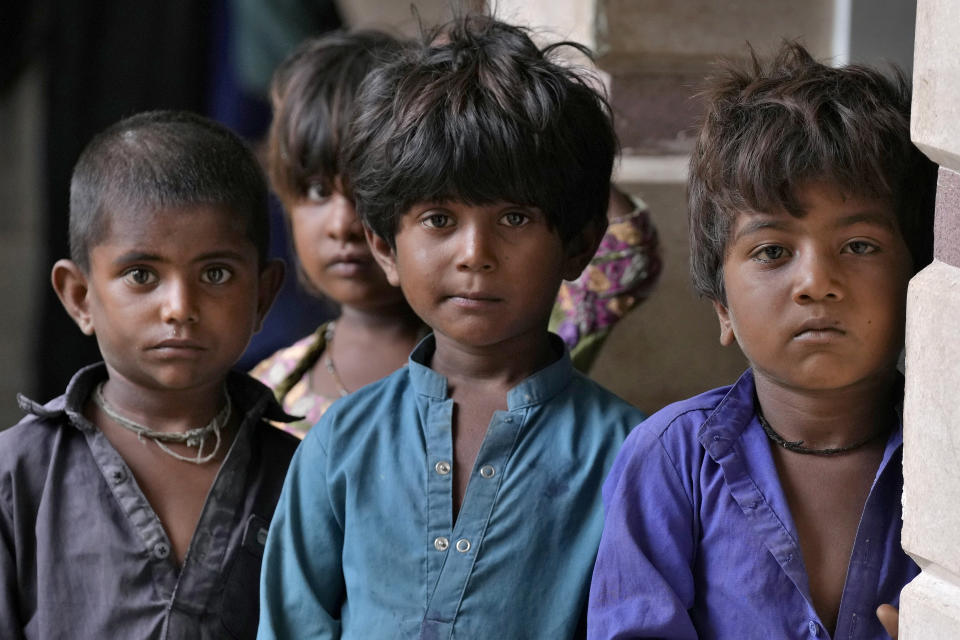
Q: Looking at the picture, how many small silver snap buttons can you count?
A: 4